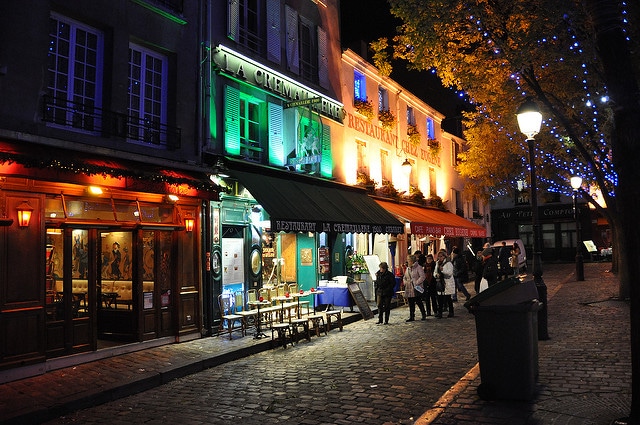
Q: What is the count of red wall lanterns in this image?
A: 2